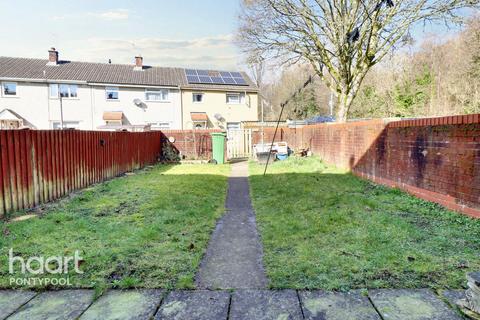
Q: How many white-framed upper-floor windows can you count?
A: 6